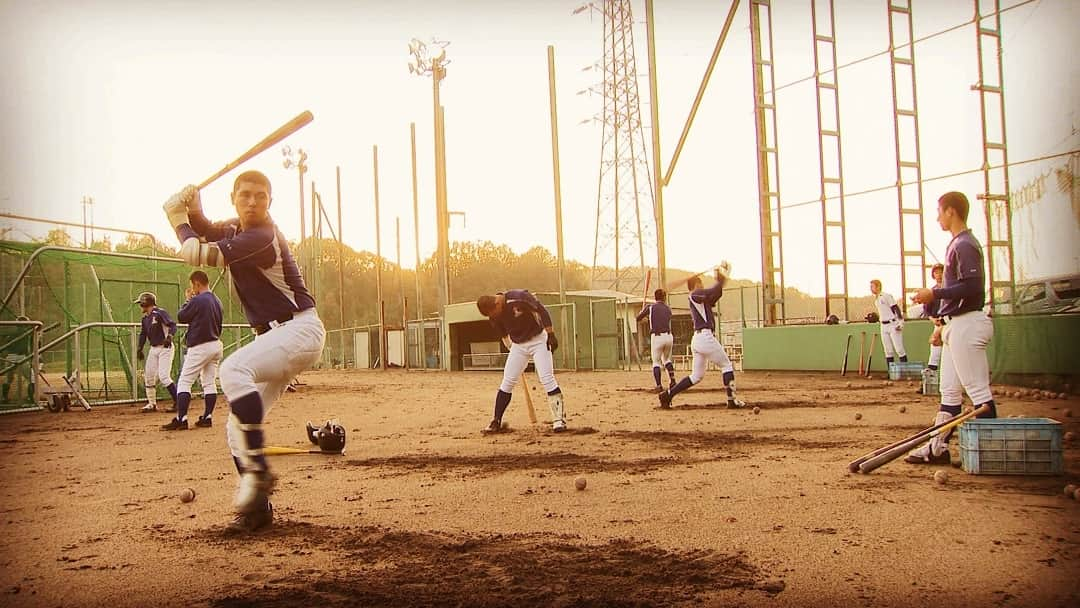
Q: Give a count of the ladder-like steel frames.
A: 4